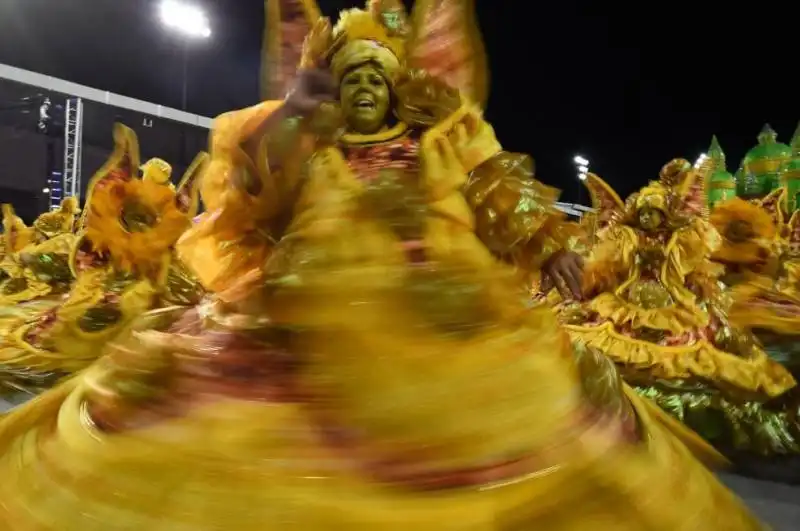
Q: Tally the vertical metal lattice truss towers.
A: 1